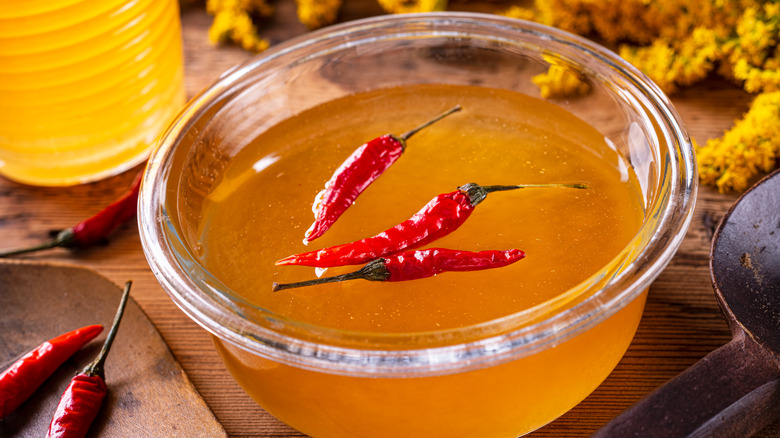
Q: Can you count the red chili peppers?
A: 6